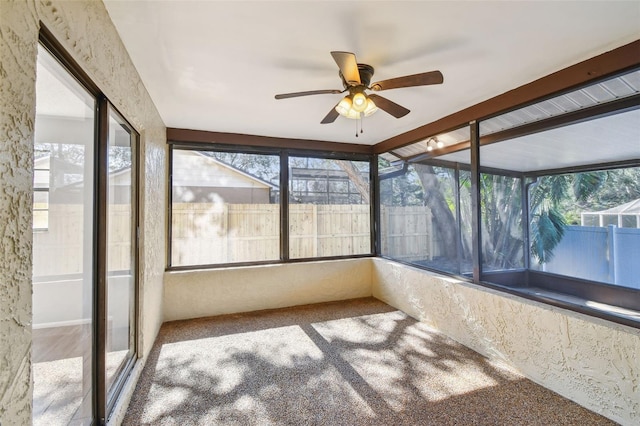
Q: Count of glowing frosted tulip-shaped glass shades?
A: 4